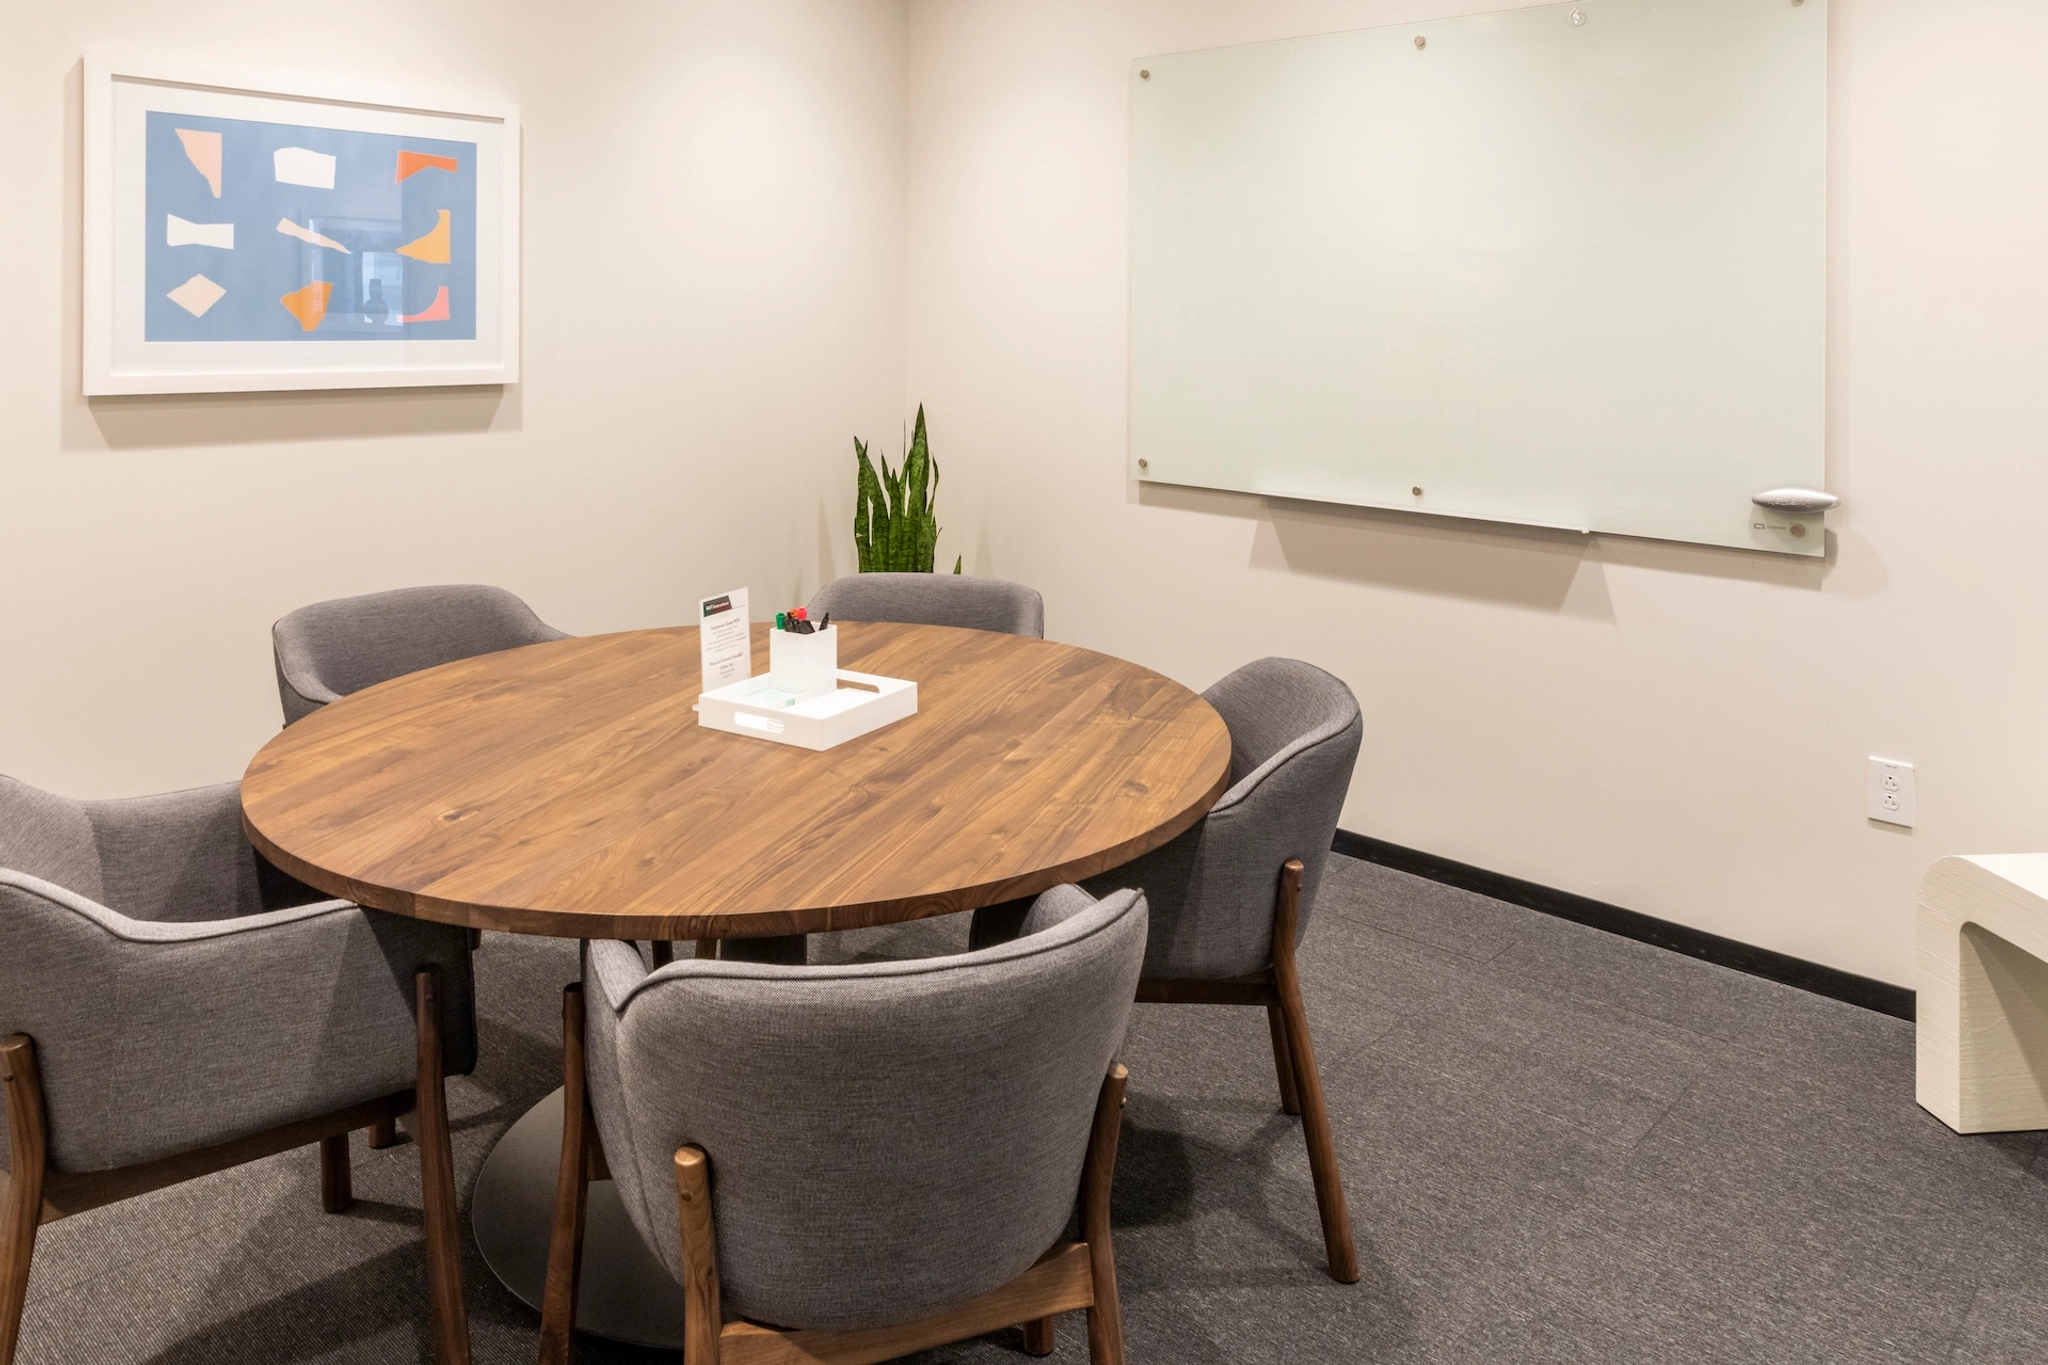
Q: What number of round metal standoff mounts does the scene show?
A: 6